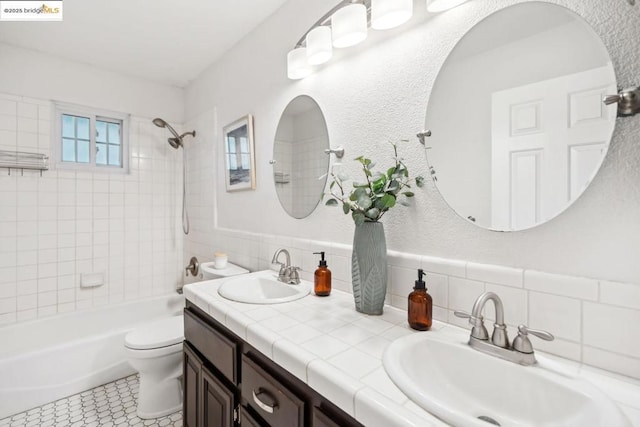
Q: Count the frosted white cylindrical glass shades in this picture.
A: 5